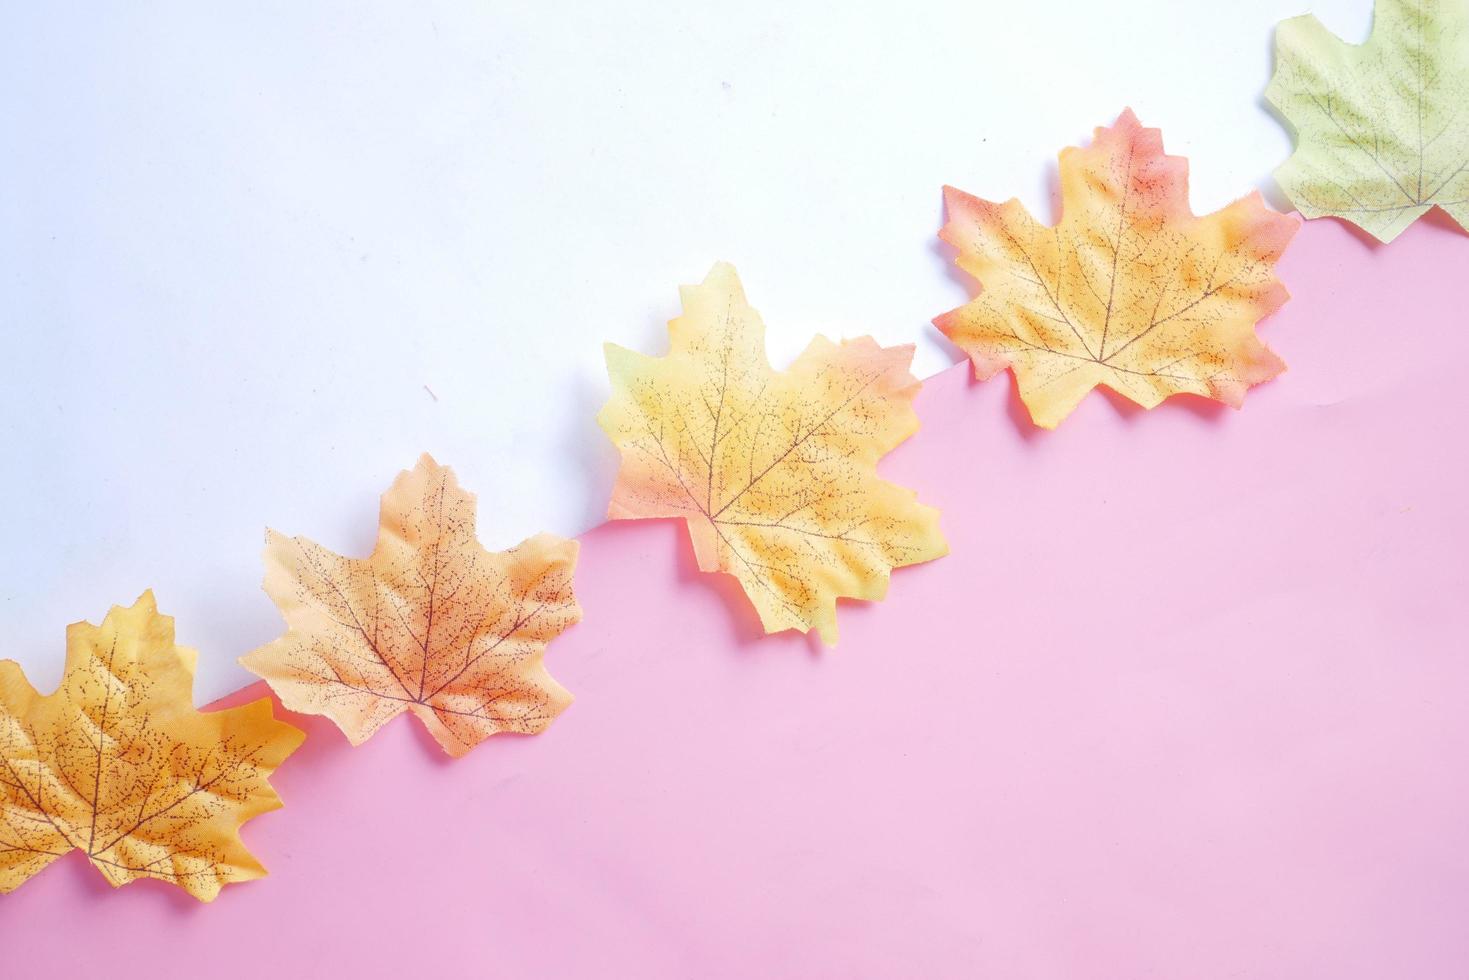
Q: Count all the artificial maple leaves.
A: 5